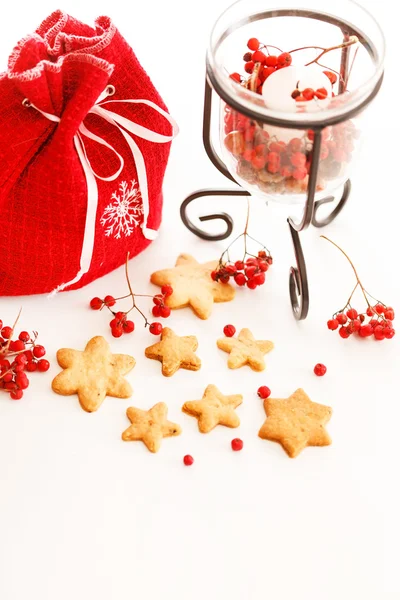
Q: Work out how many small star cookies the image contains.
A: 4